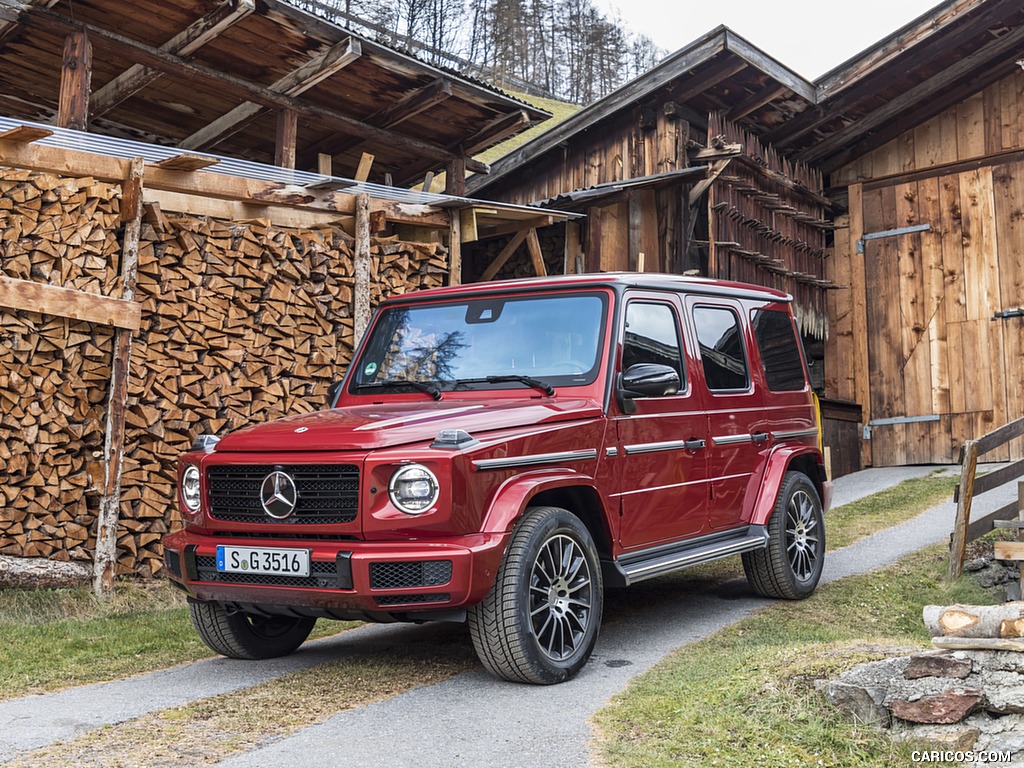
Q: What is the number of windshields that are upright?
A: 1